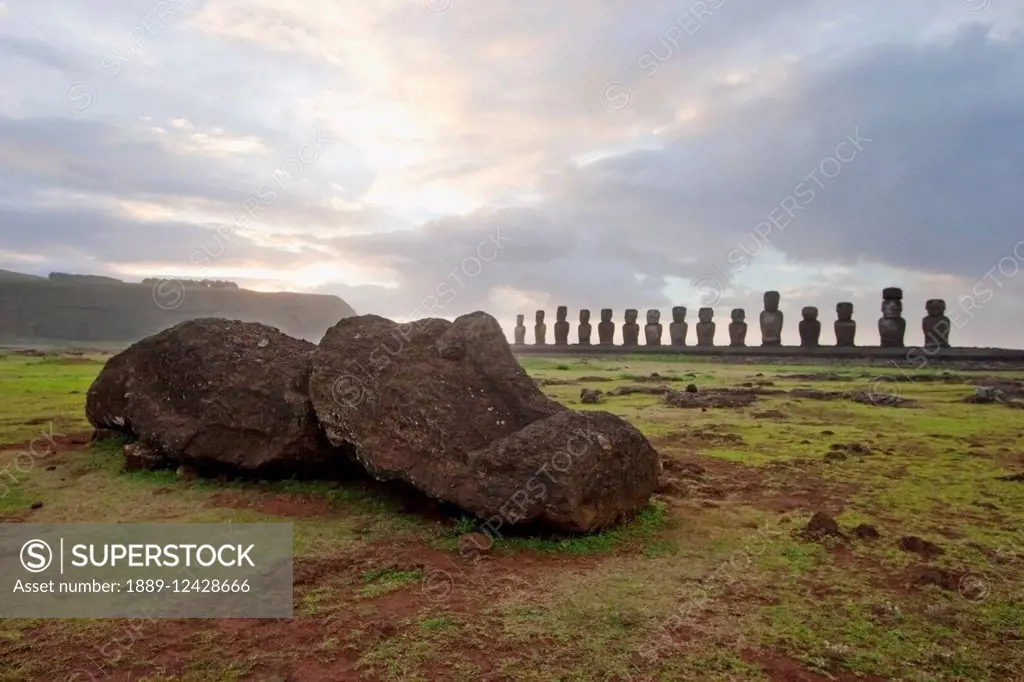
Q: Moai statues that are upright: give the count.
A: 15